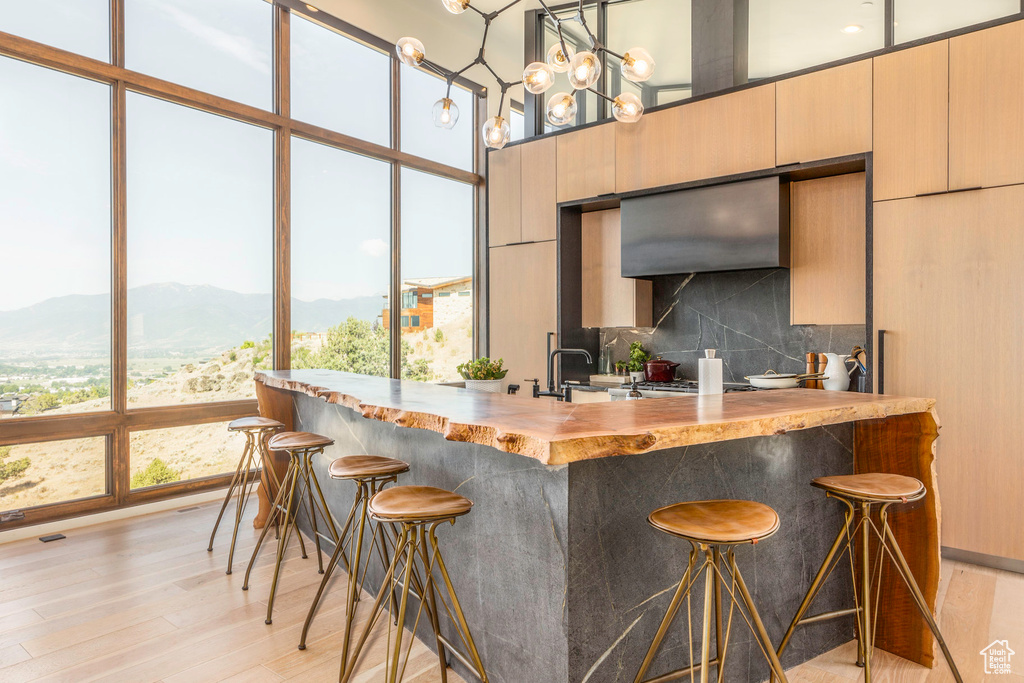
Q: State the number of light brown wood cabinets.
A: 11